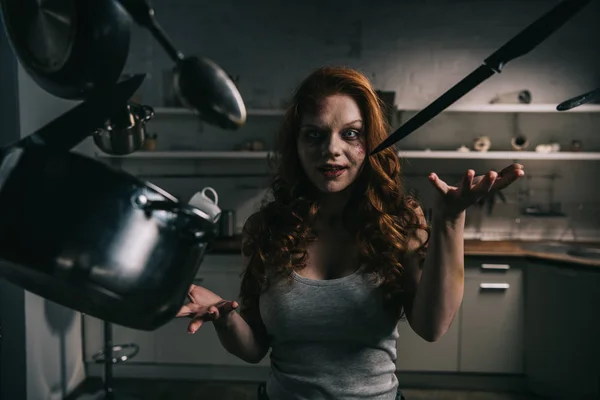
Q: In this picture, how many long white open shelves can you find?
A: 2